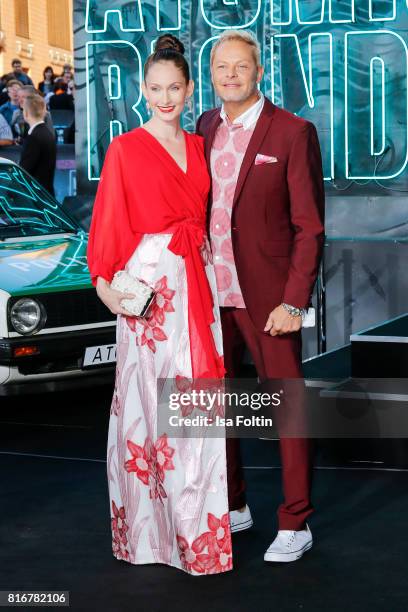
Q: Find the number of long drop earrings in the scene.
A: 2